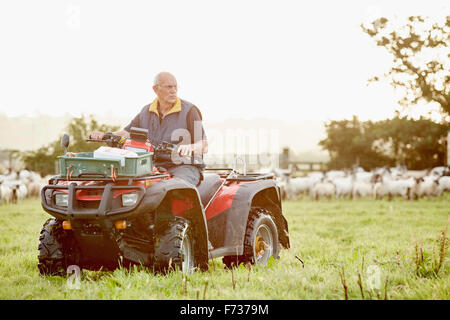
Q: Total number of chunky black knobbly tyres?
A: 3